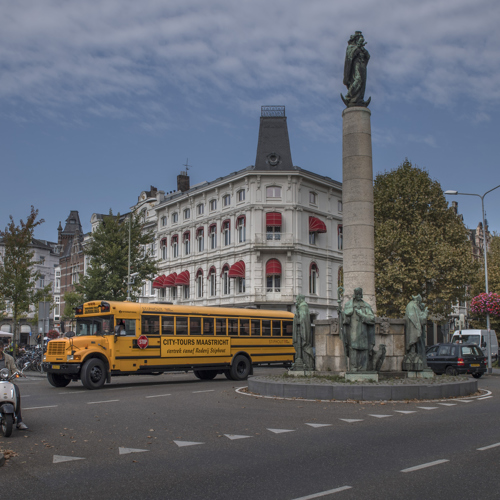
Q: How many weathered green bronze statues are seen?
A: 4